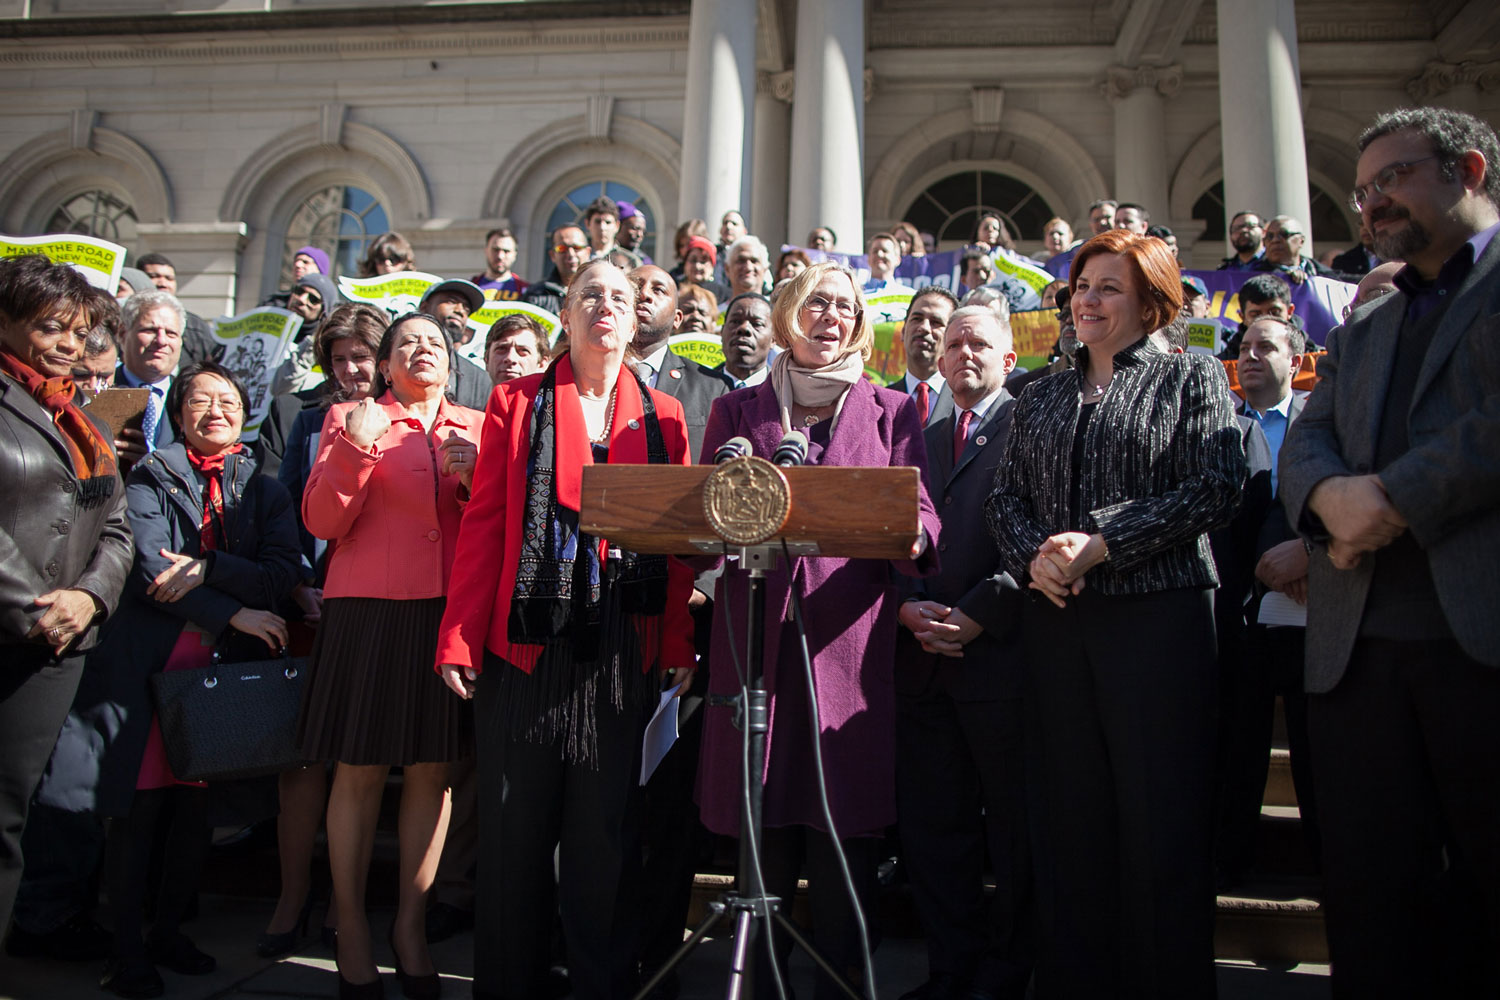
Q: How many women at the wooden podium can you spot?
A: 2